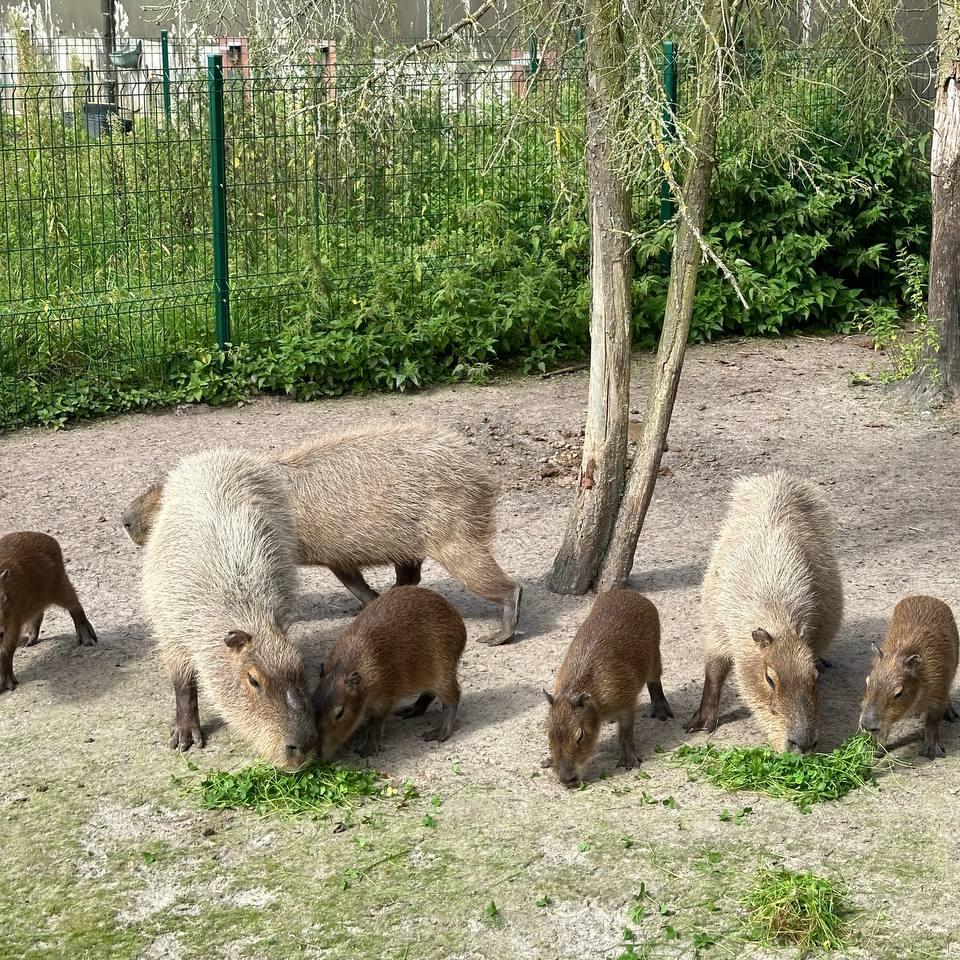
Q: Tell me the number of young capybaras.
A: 4